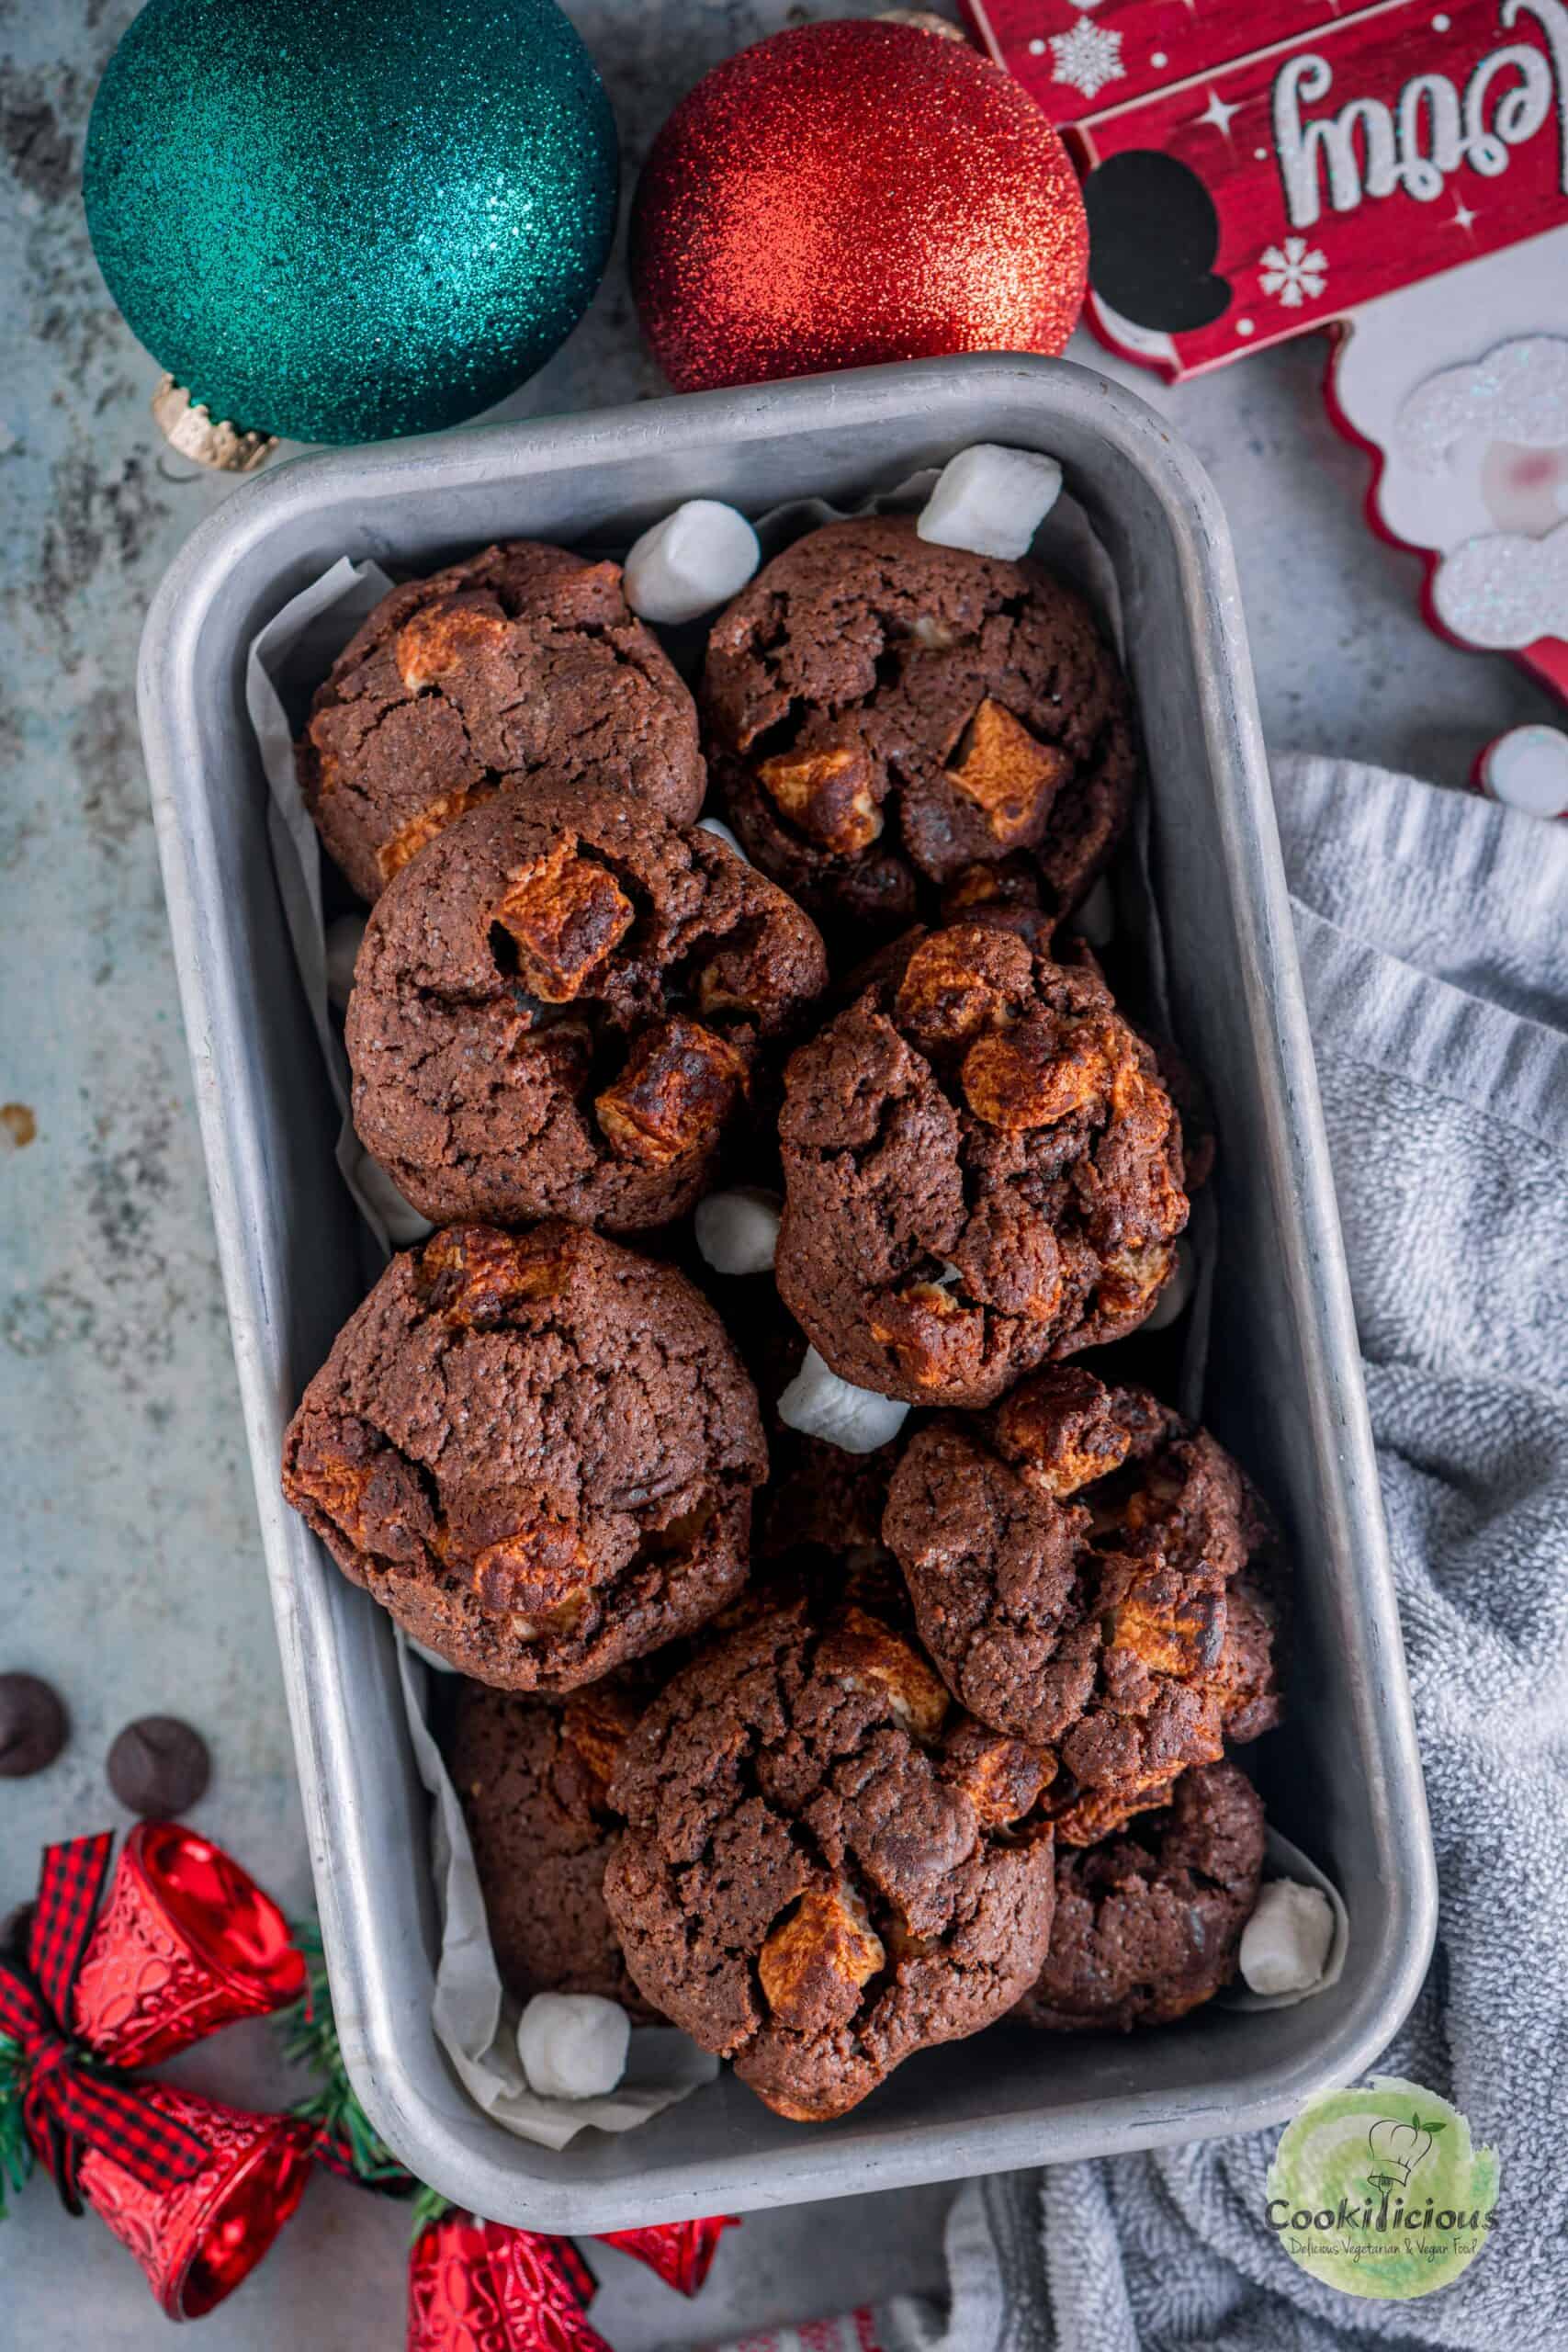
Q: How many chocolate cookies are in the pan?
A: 9